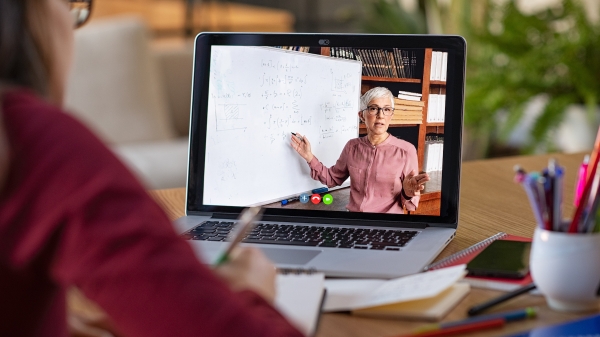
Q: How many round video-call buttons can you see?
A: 3